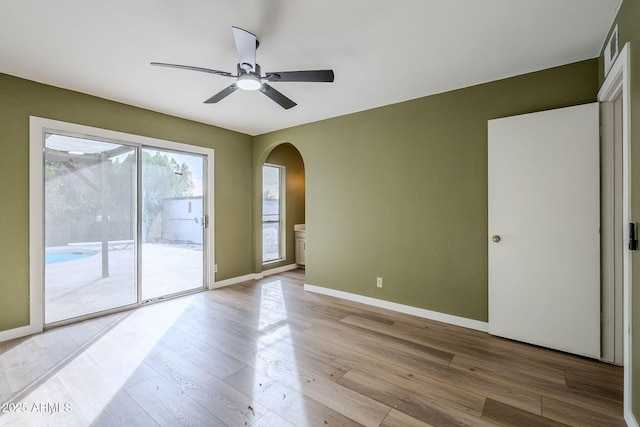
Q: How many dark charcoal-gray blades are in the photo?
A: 4